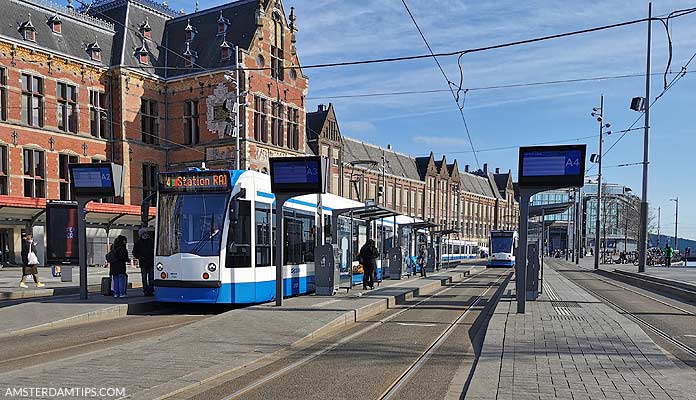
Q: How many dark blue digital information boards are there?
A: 3